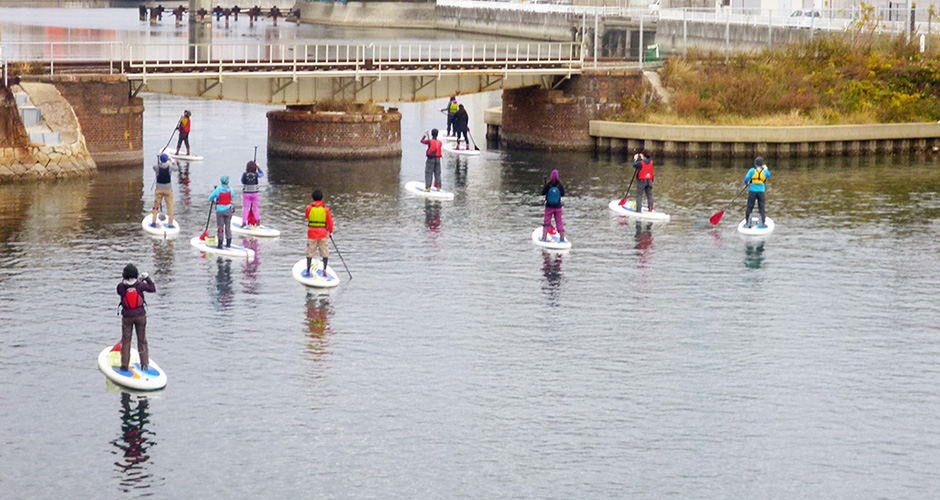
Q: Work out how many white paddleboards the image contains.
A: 12